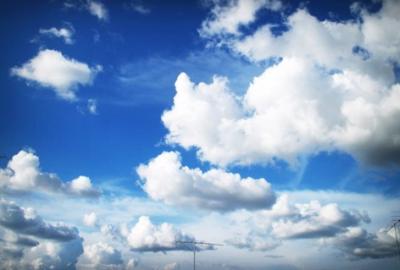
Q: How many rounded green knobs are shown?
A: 0